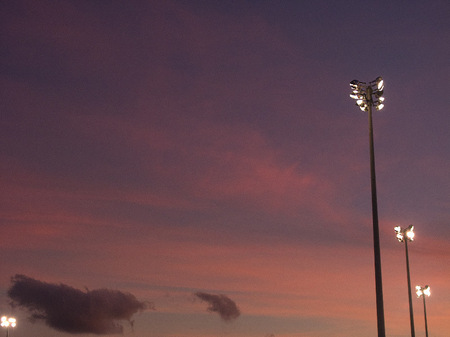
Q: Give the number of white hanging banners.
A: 0